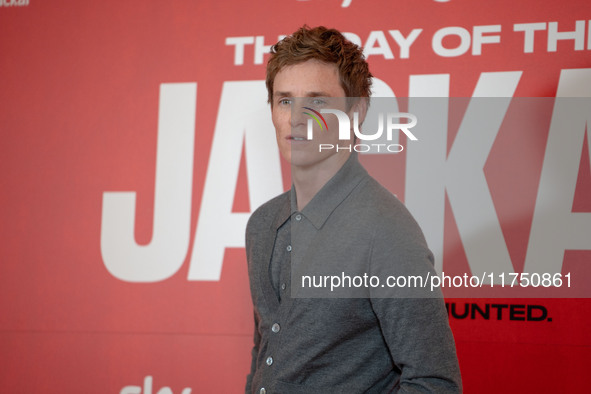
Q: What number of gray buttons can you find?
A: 6